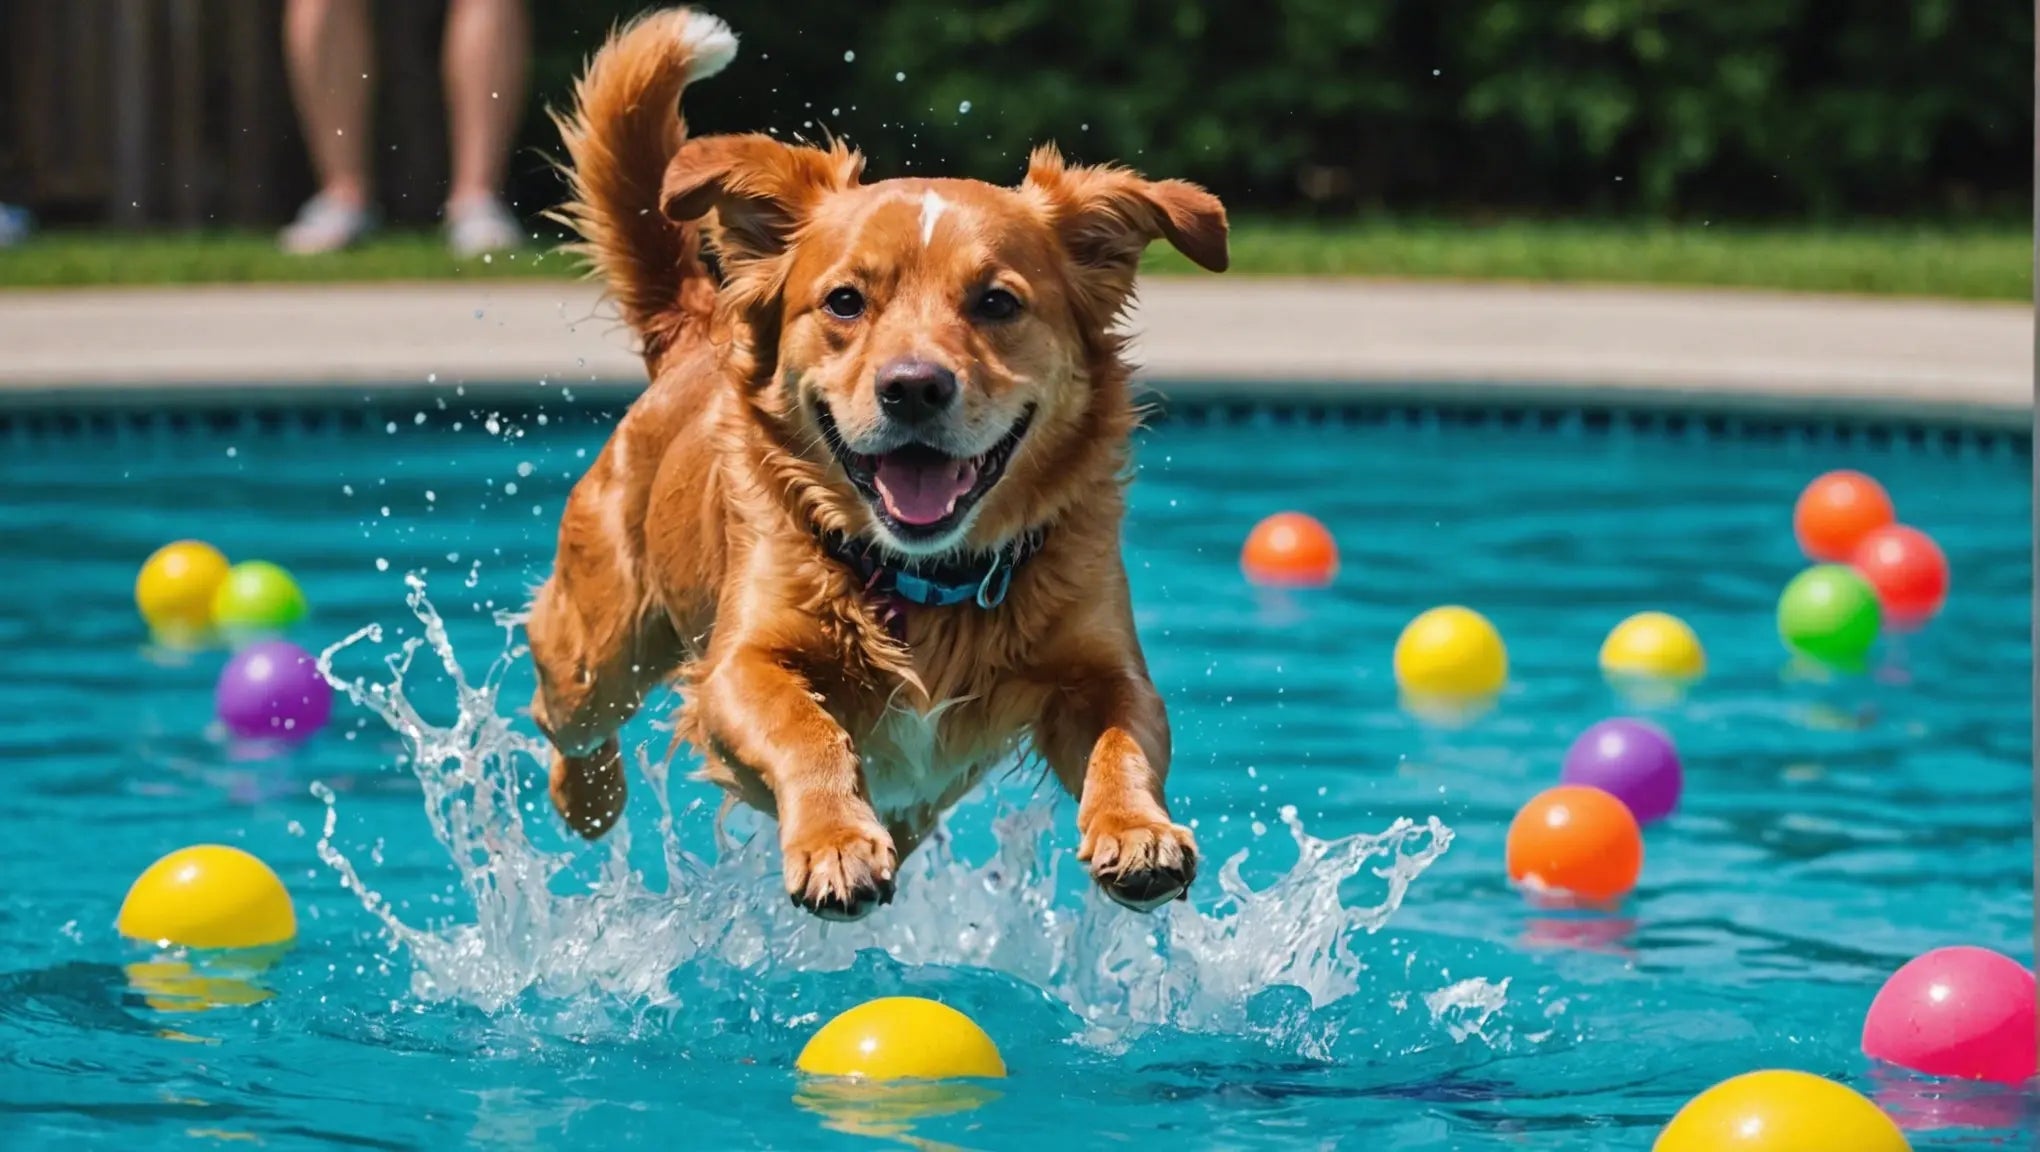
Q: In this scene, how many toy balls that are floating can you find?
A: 15